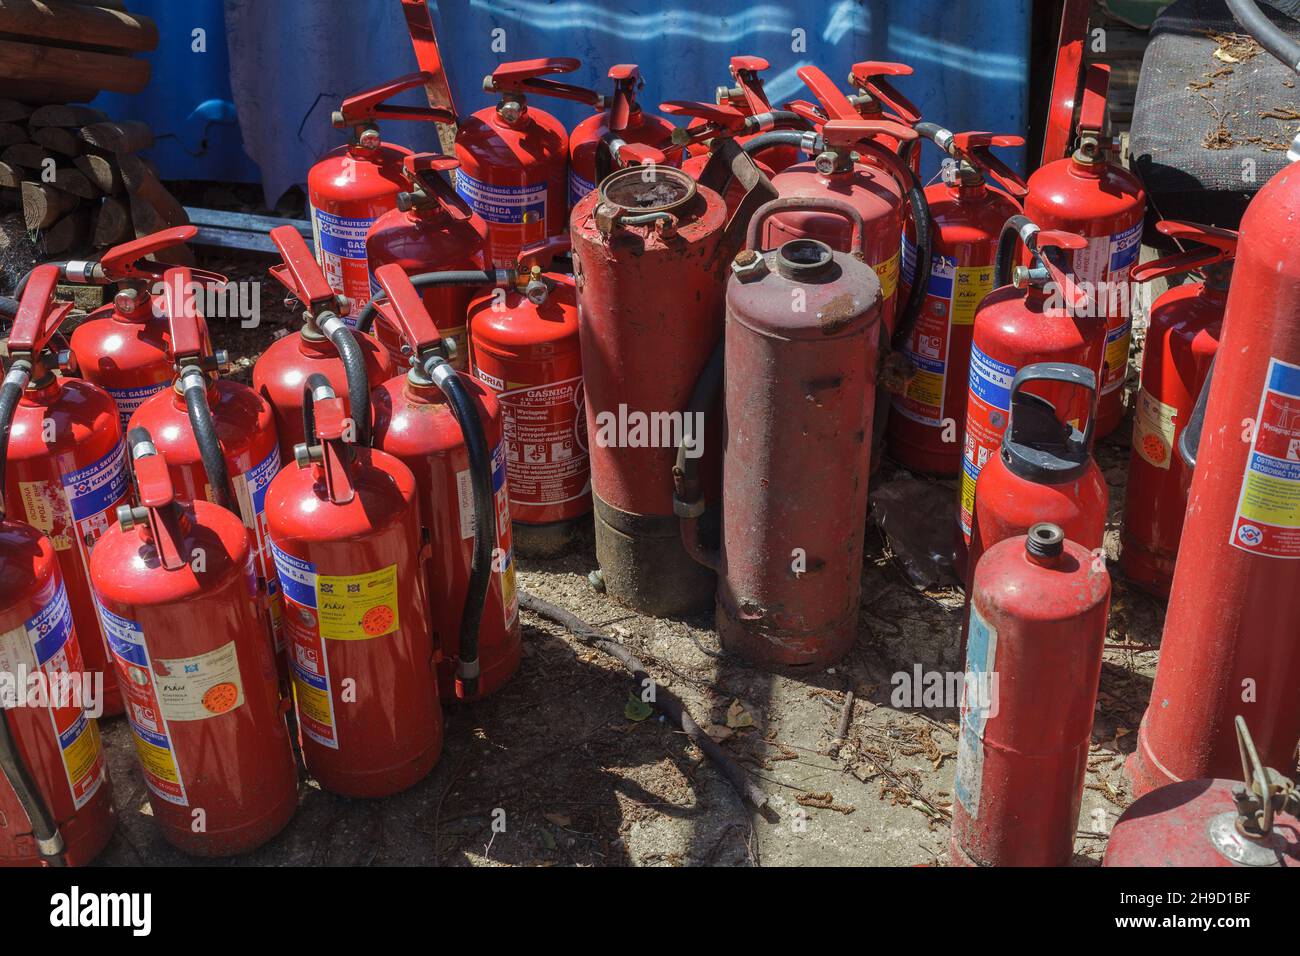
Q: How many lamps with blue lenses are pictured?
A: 0